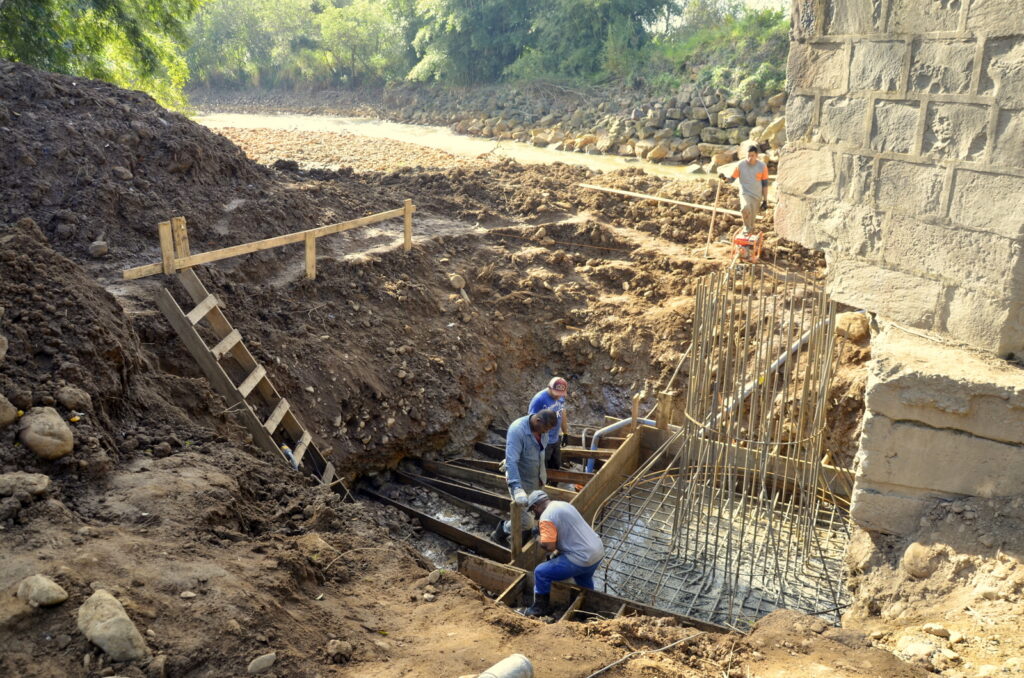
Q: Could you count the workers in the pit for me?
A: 3